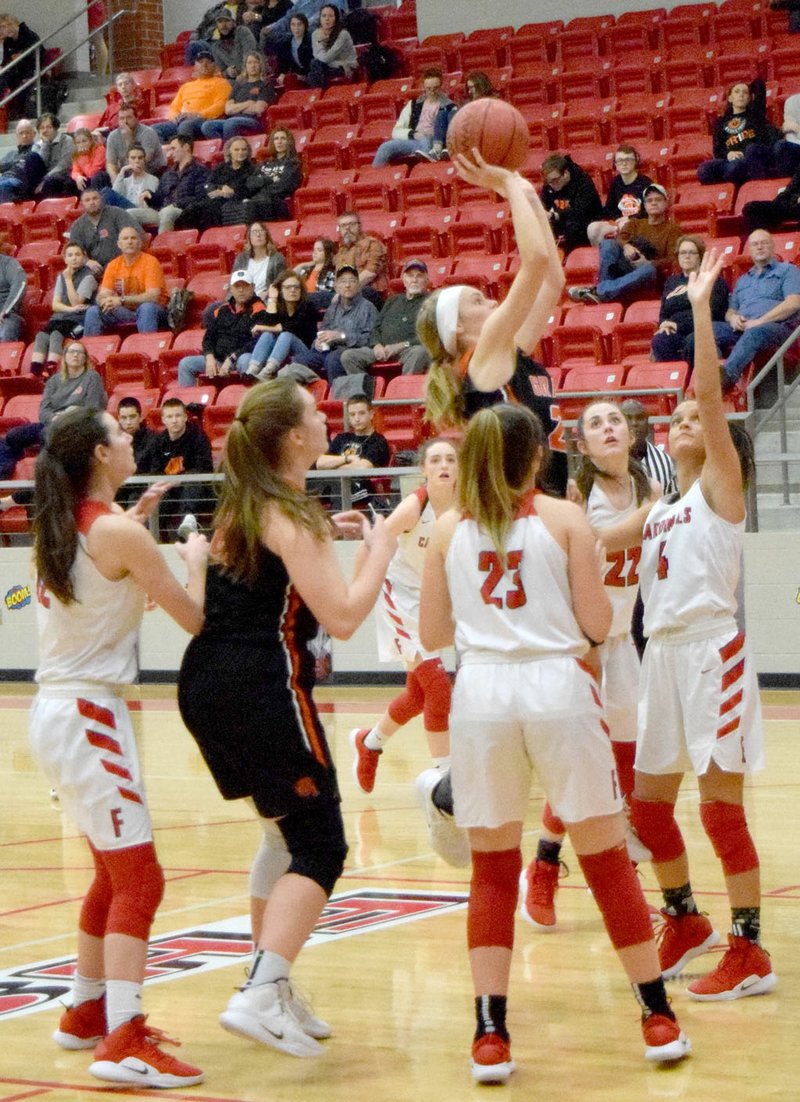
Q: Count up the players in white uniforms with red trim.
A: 5